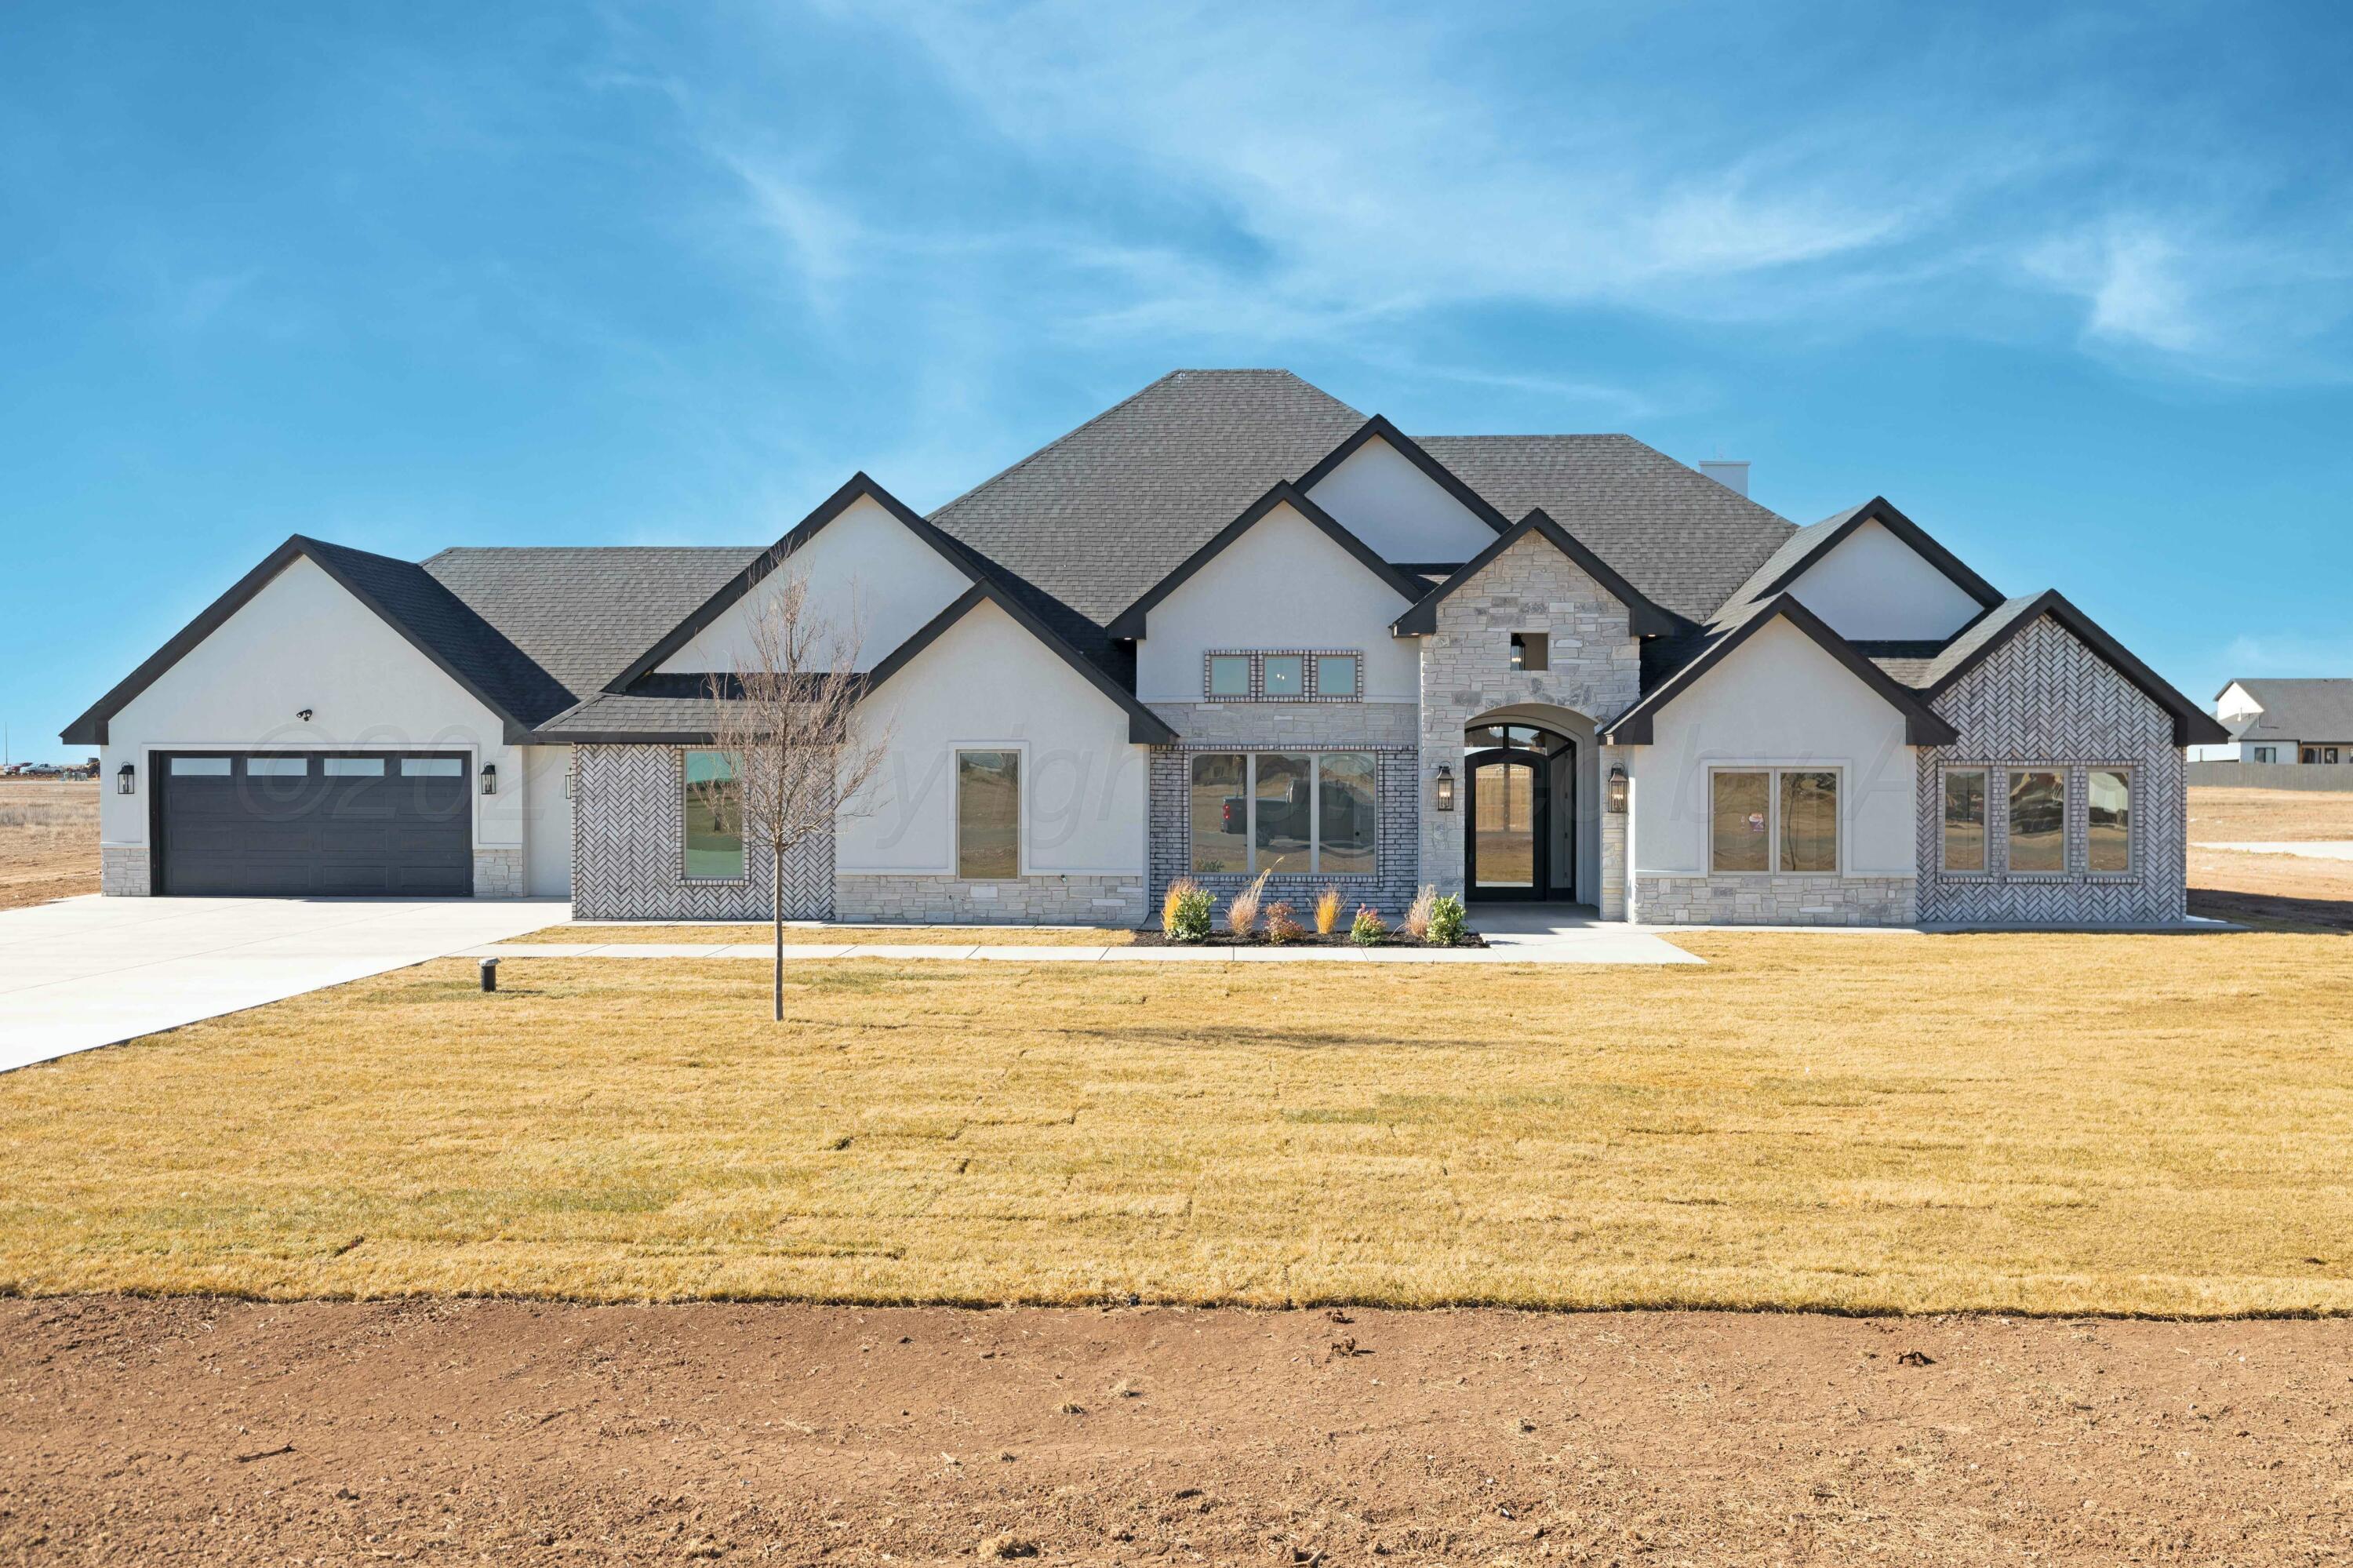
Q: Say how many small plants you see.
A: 8